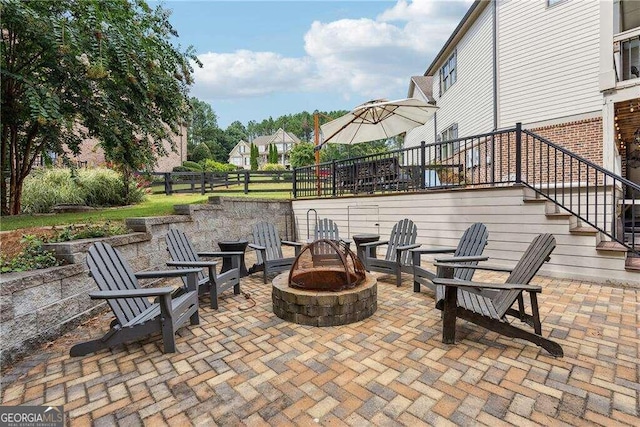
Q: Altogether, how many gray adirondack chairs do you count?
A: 7